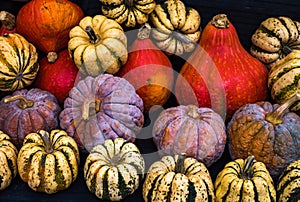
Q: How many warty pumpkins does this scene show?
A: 4